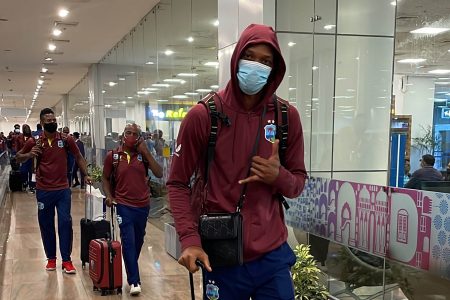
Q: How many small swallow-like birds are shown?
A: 0